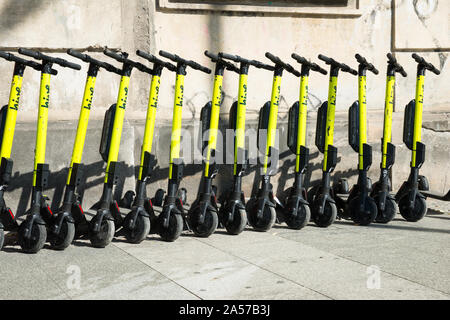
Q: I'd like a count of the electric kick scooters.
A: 14